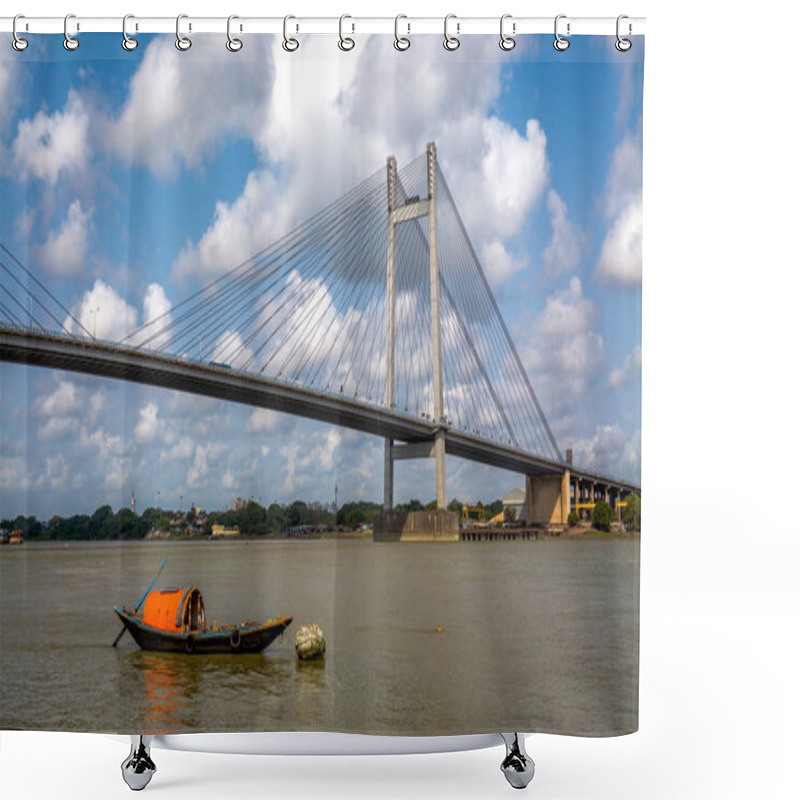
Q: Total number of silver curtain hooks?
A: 12